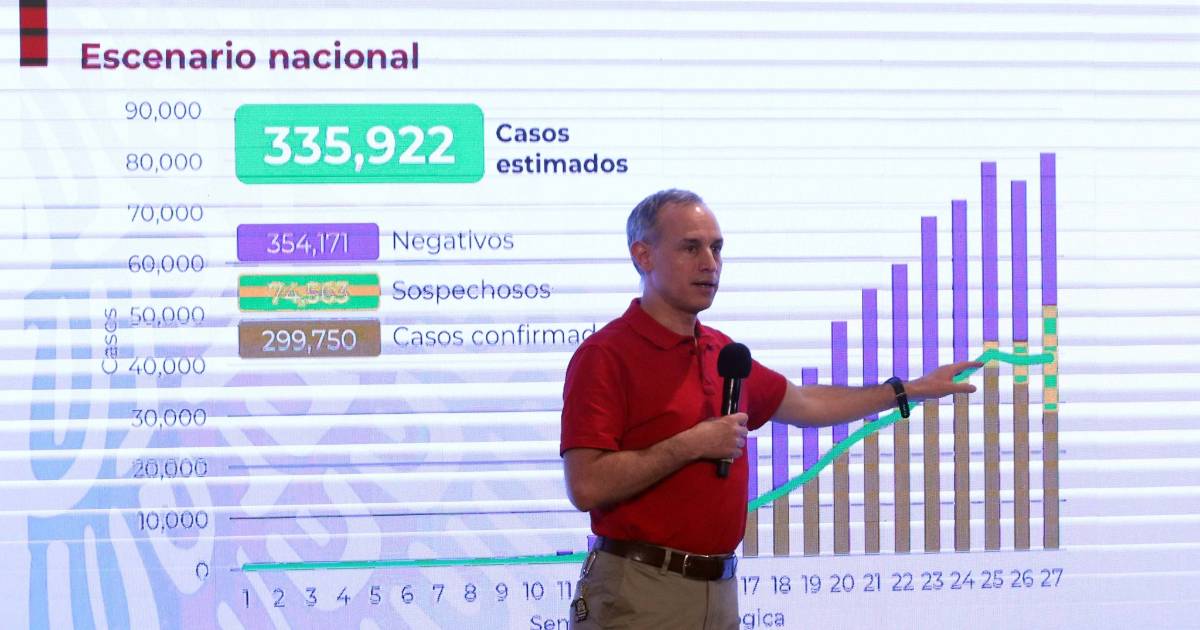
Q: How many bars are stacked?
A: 11